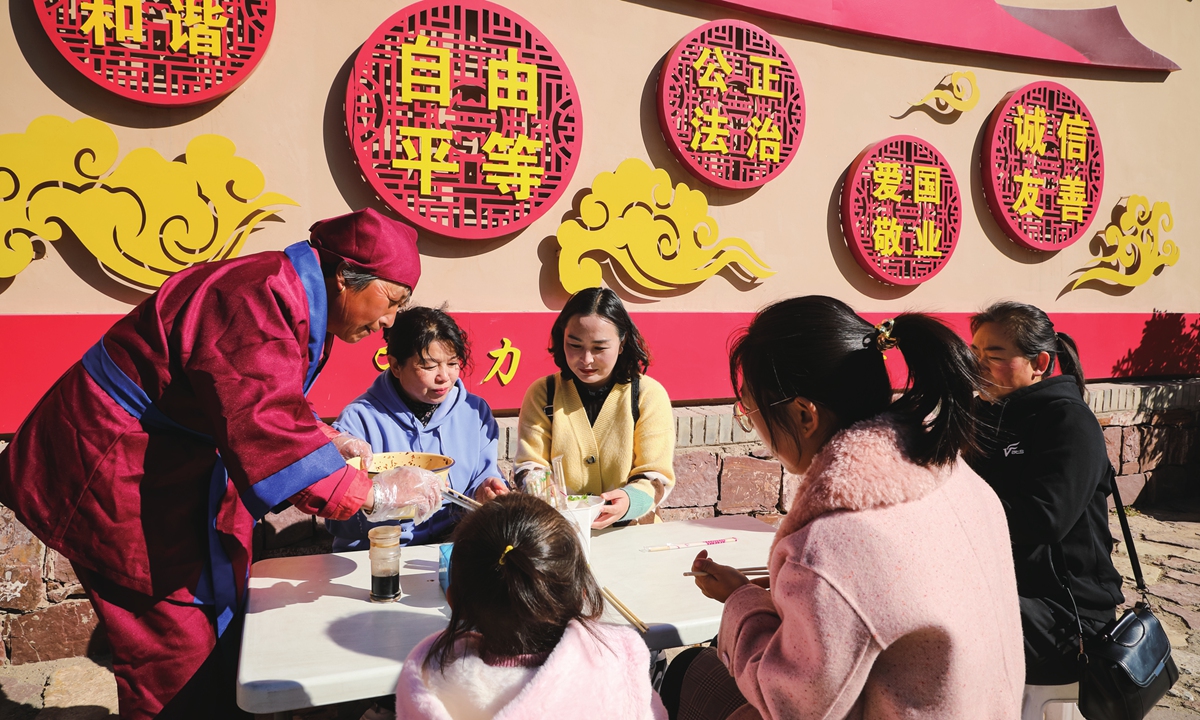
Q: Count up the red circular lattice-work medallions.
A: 5